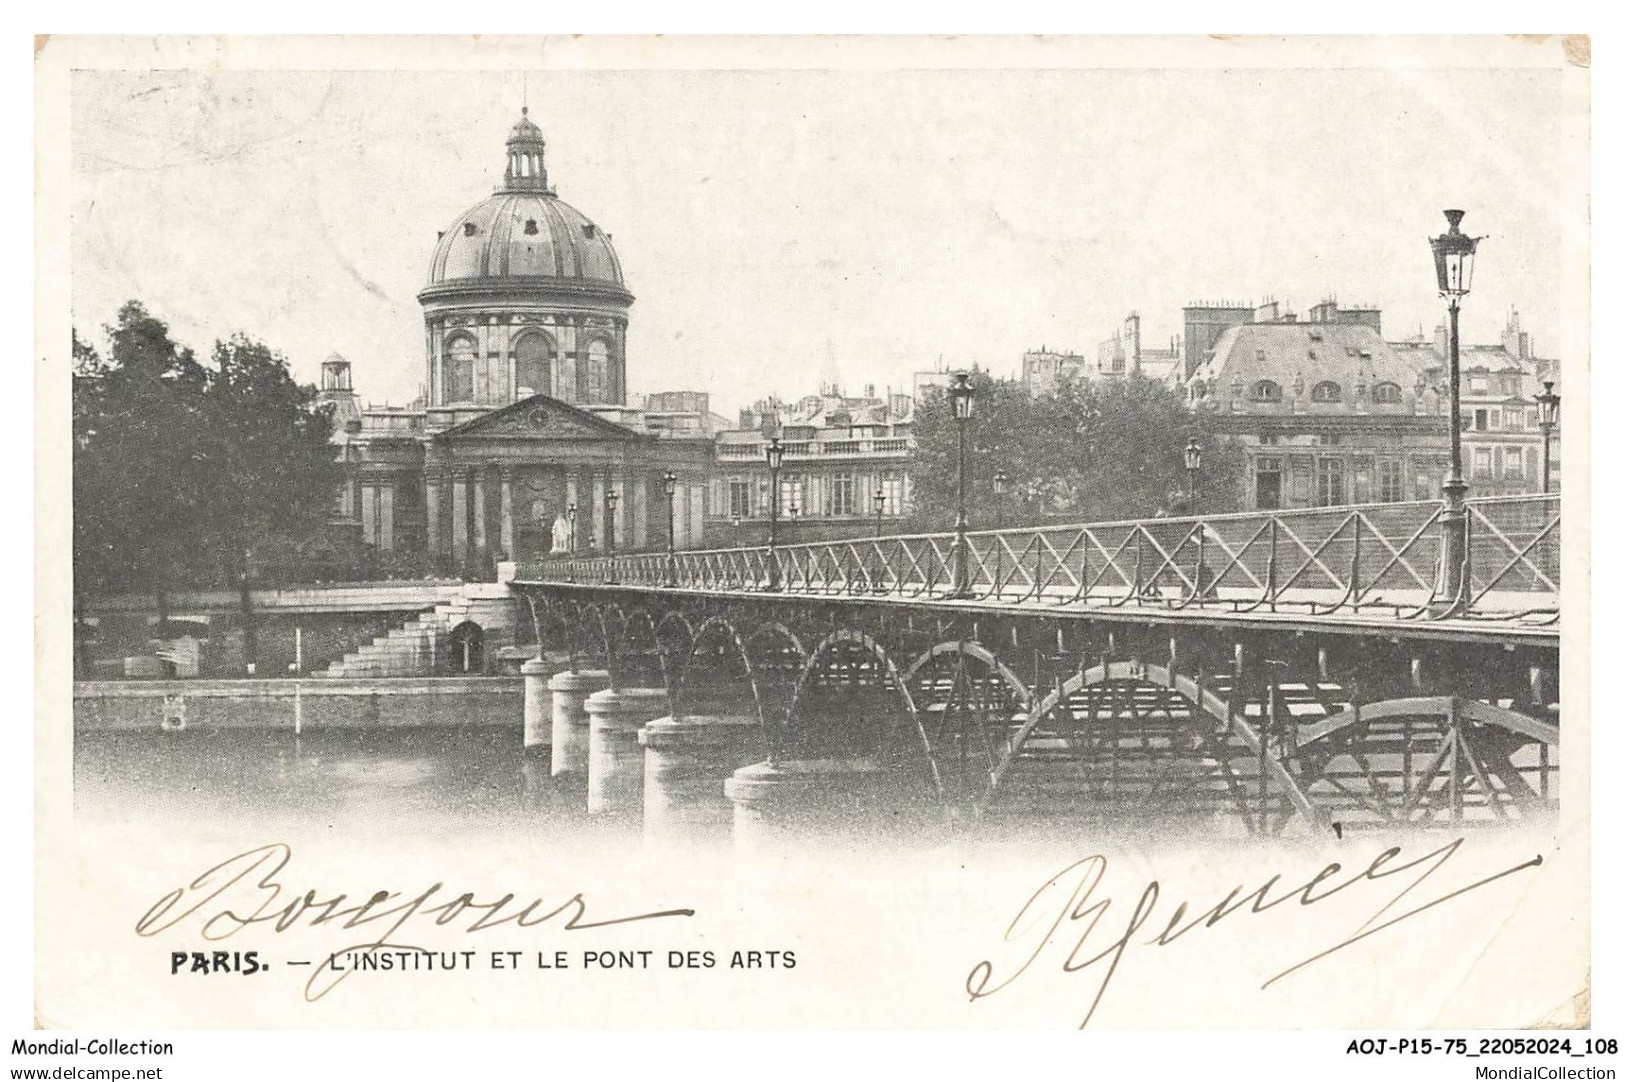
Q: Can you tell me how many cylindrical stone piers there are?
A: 5